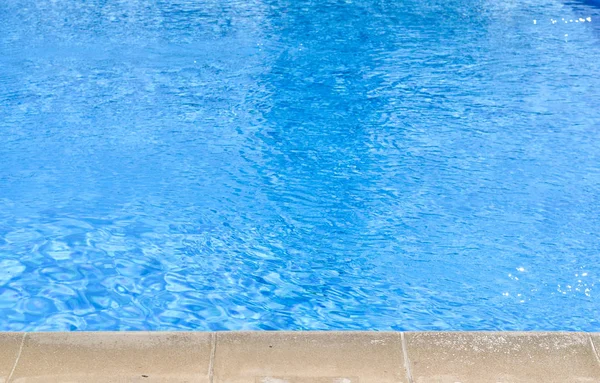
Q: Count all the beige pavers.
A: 5